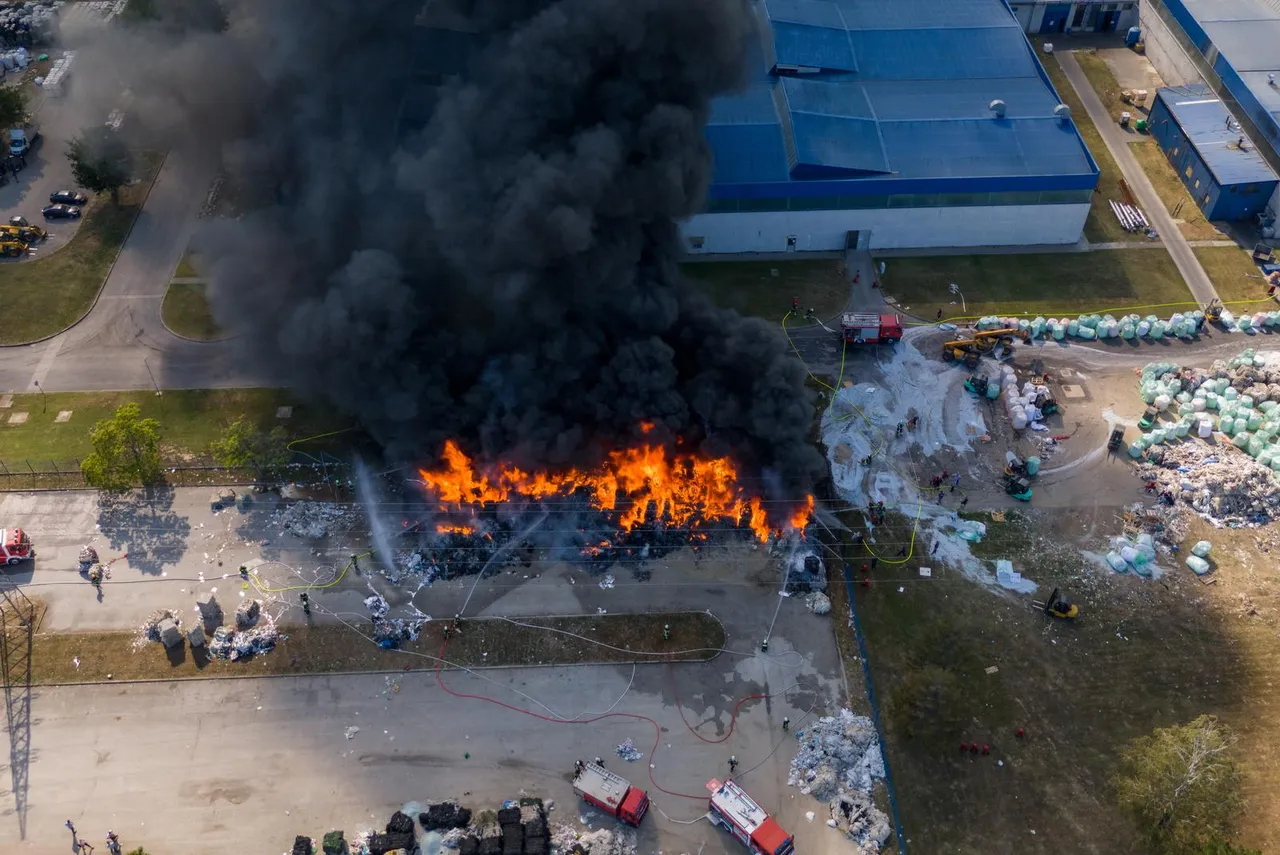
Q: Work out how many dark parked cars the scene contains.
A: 2